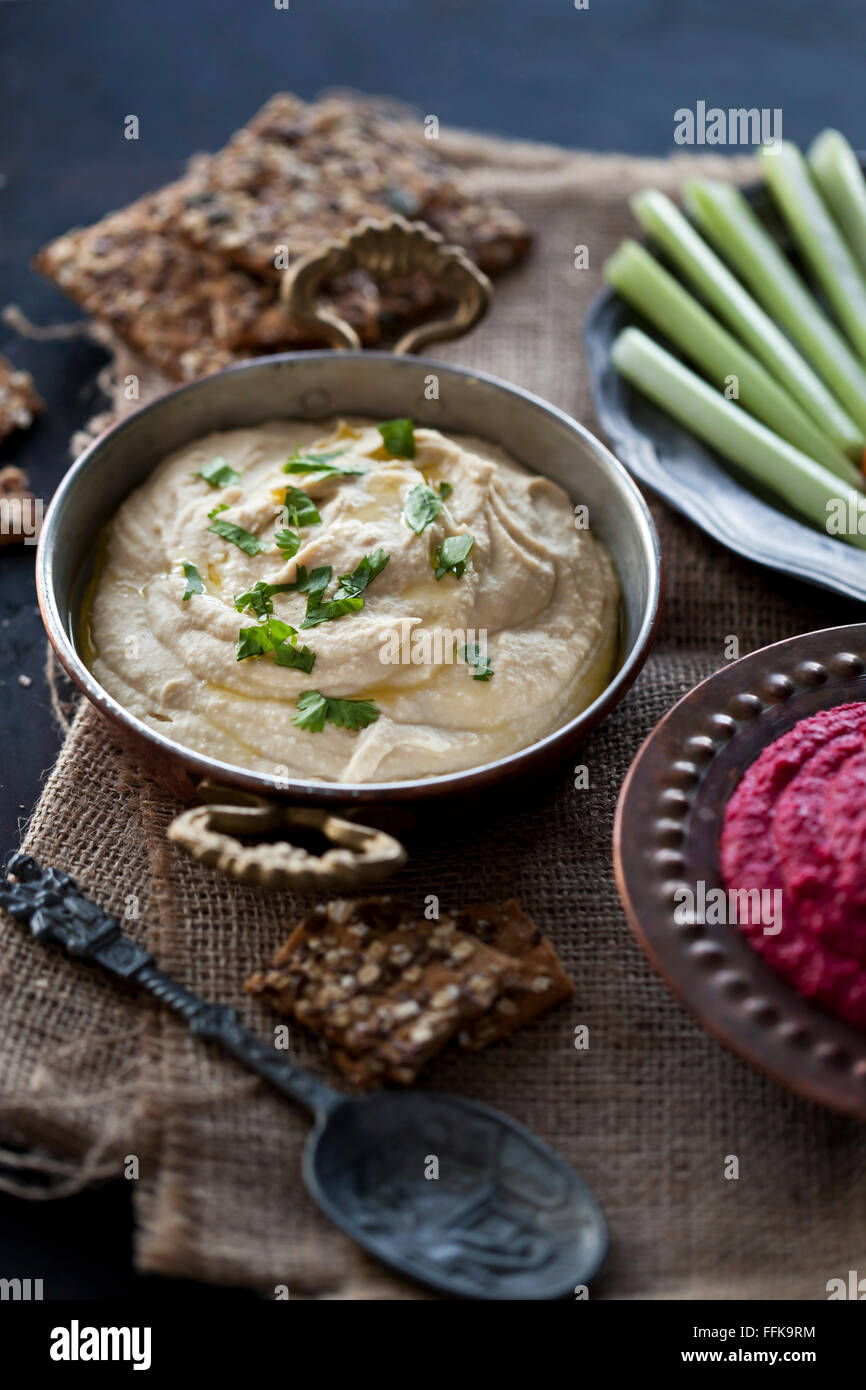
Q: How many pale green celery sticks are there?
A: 6